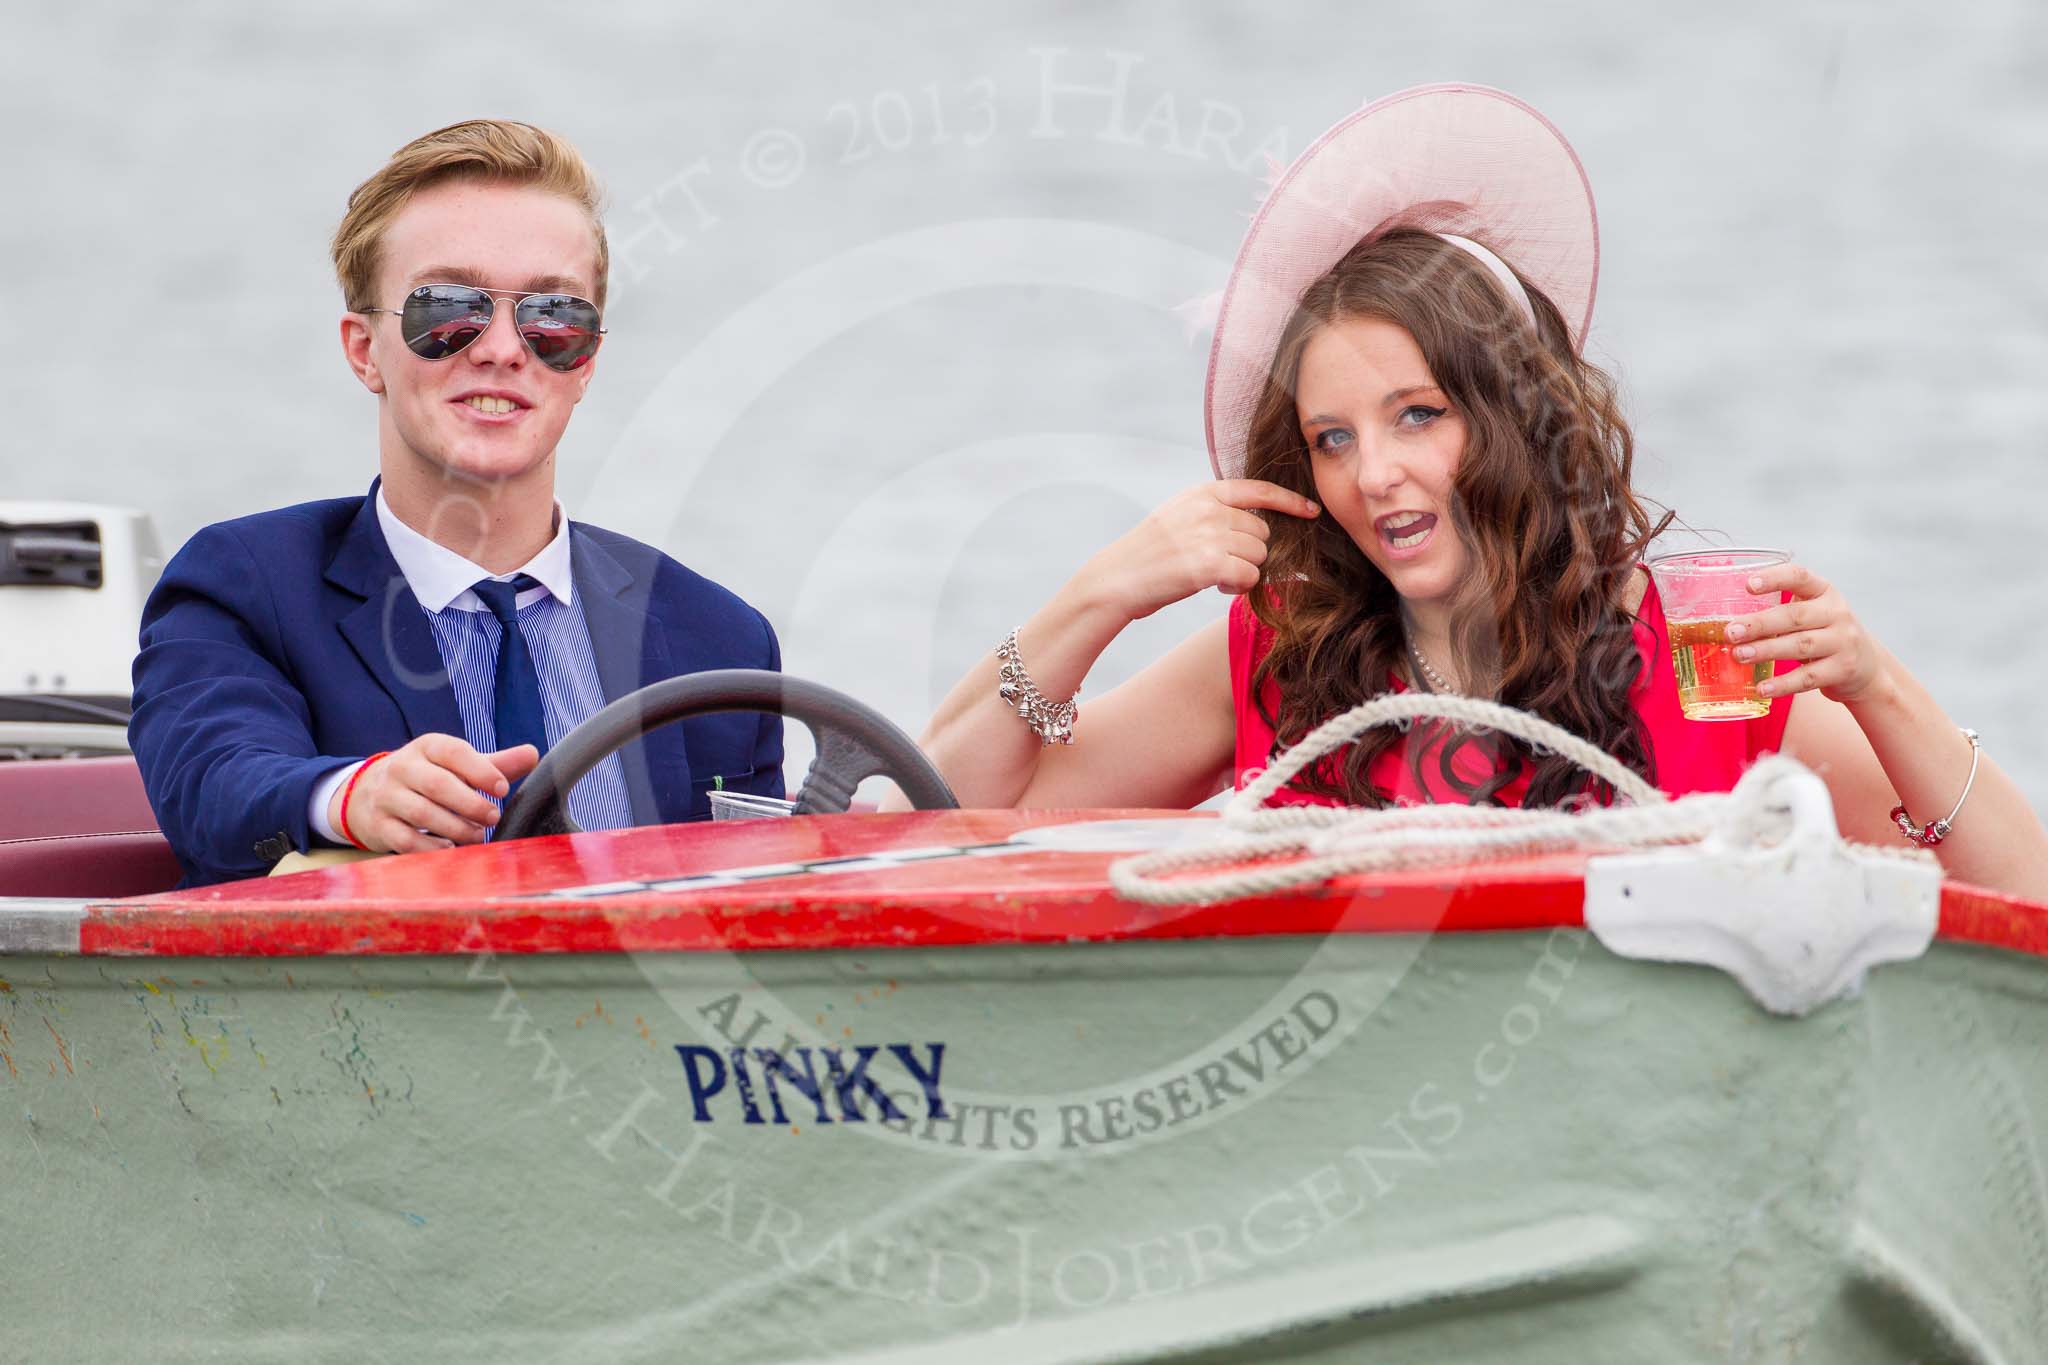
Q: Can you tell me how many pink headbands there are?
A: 1